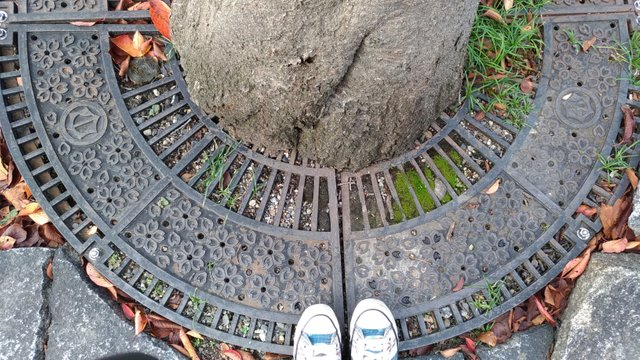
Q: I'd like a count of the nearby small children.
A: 0